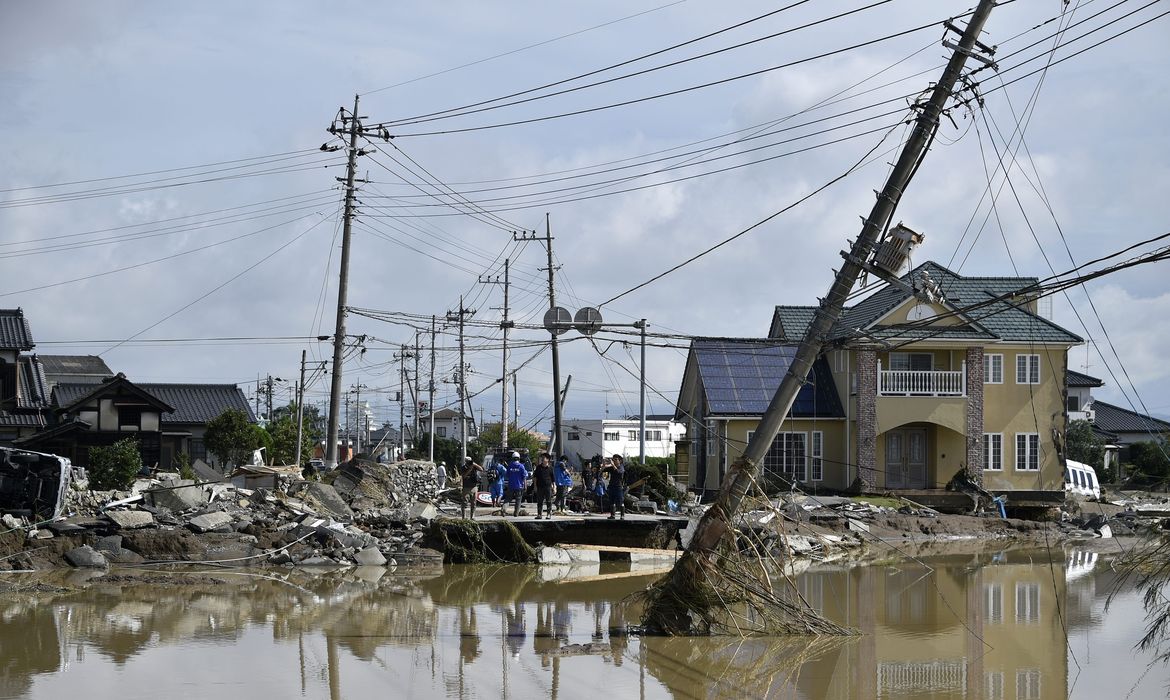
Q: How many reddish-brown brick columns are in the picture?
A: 2